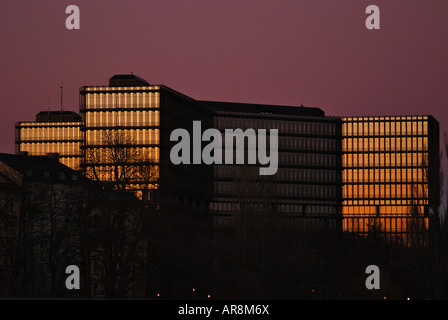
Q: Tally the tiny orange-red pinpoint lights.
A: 6